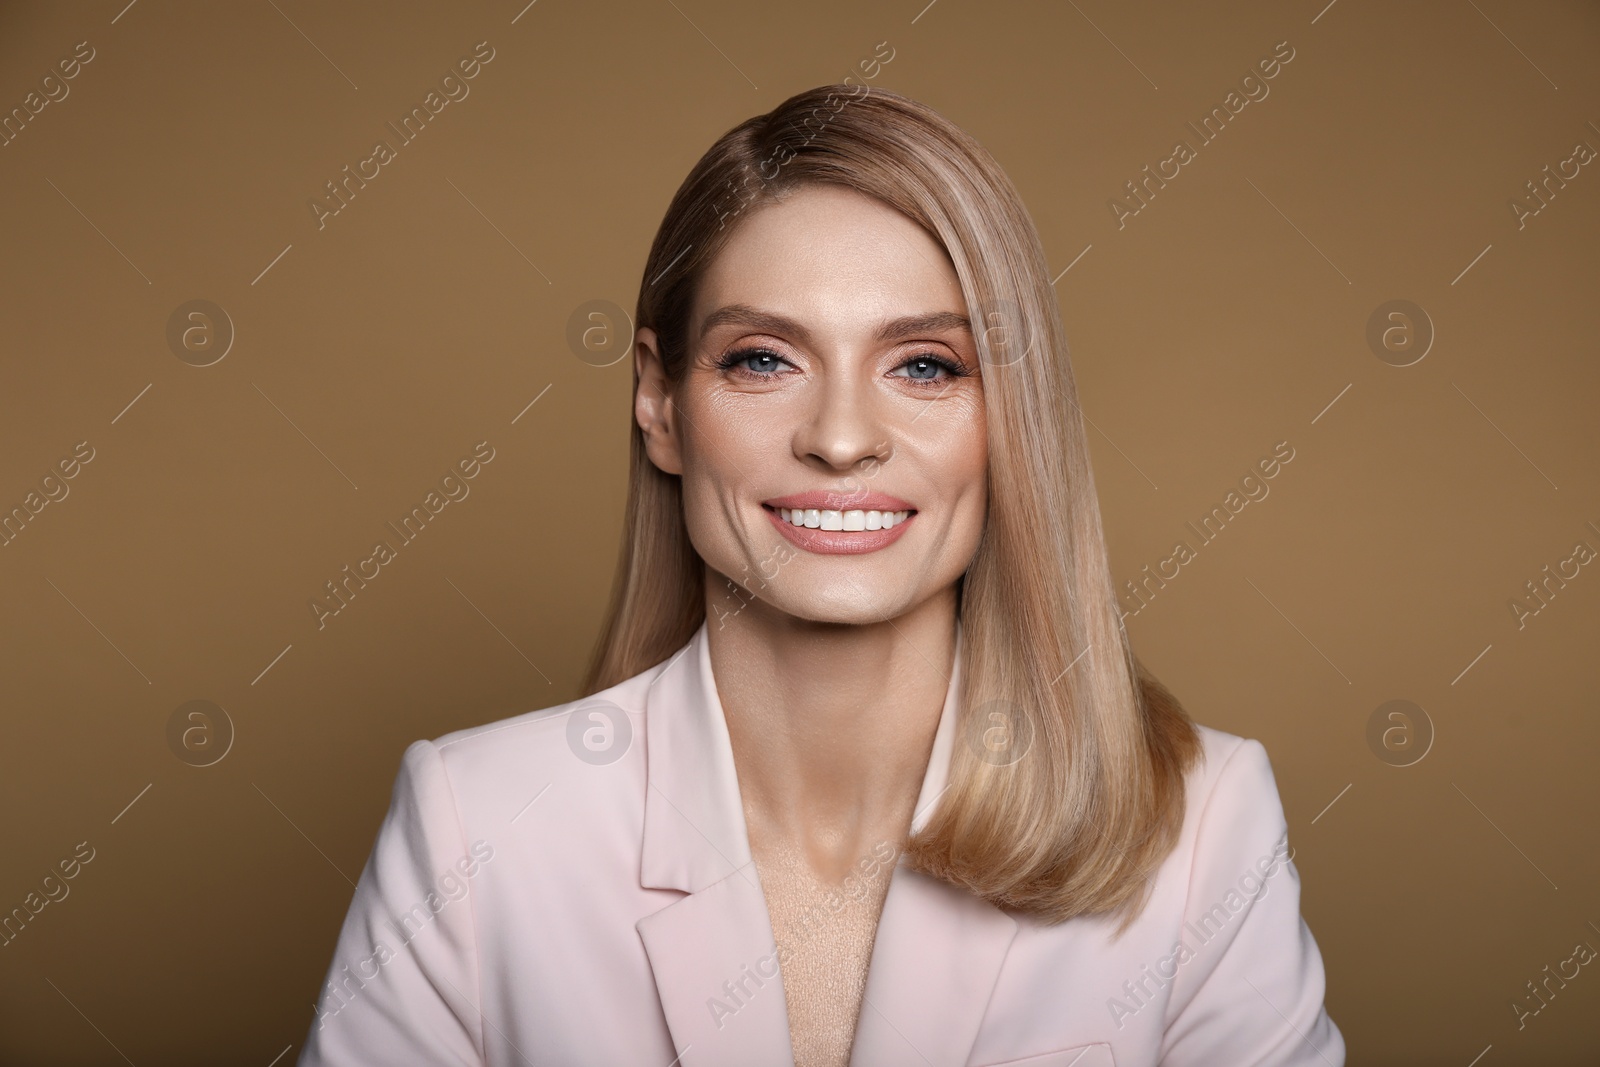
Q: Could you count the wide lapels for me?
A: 2